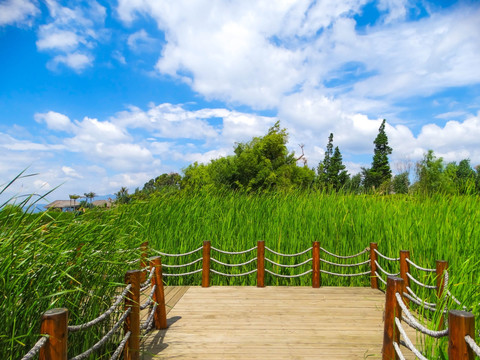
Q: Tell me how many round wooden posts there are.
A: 12